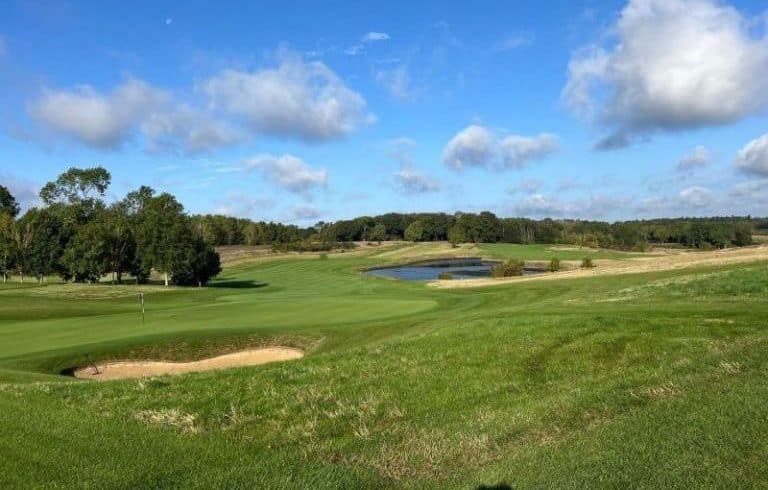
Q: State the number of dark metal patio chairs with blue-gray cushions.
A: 0